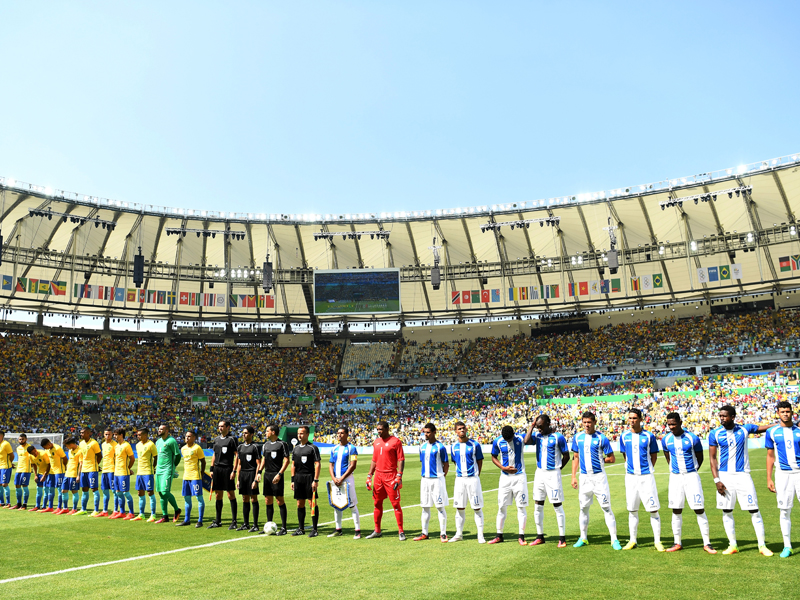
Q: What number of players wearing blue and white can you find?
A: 10